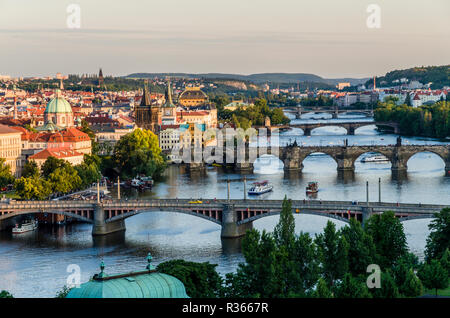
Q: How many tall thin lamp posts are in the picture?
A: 6